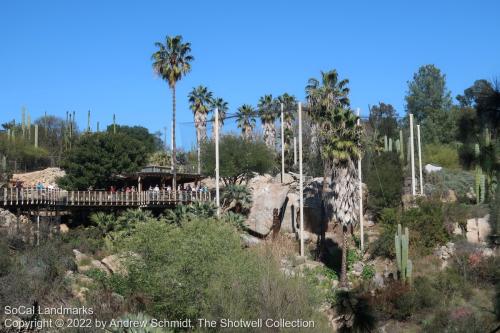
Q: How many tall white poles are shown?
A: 6